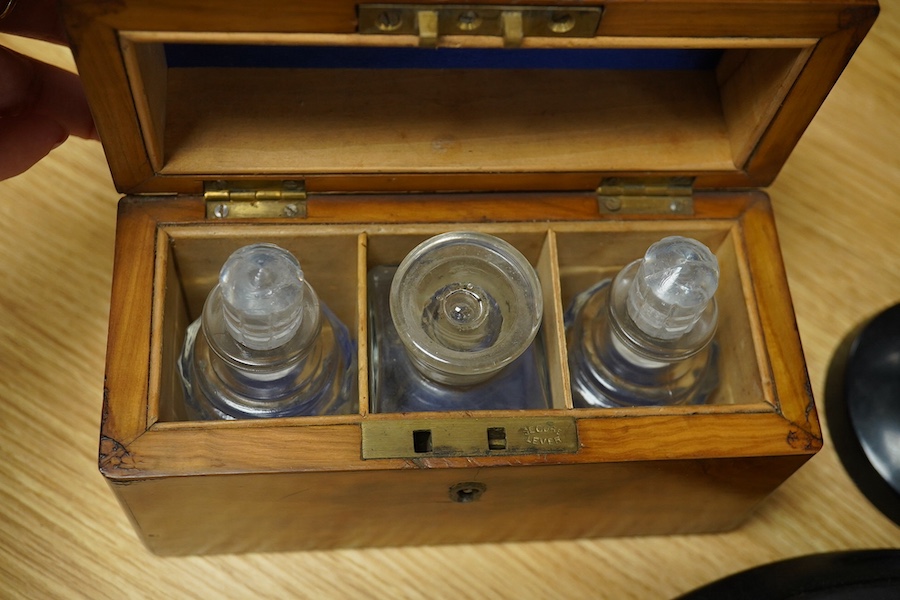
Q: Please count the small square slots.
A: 2